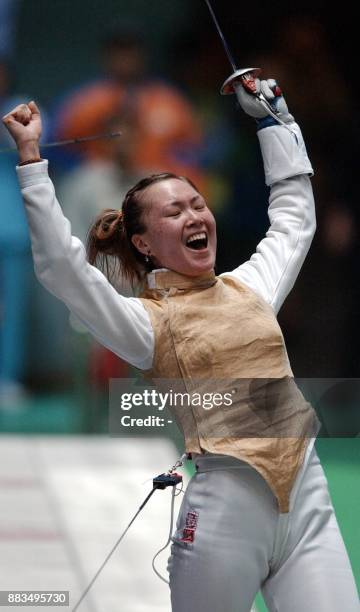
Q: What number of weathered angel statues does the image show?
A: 0